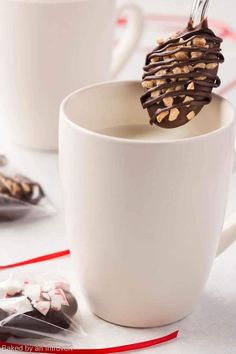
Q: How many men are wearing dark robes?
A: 0